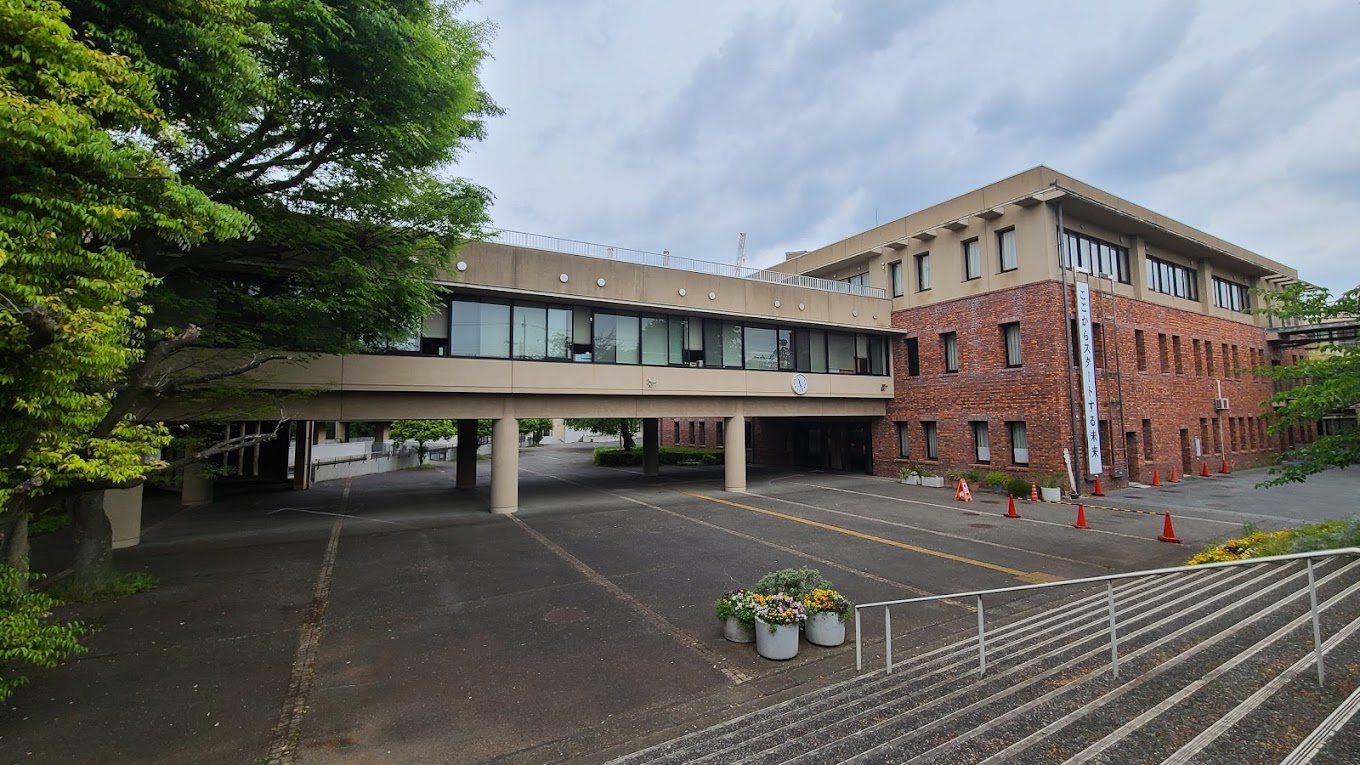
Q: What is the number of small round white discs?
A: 9